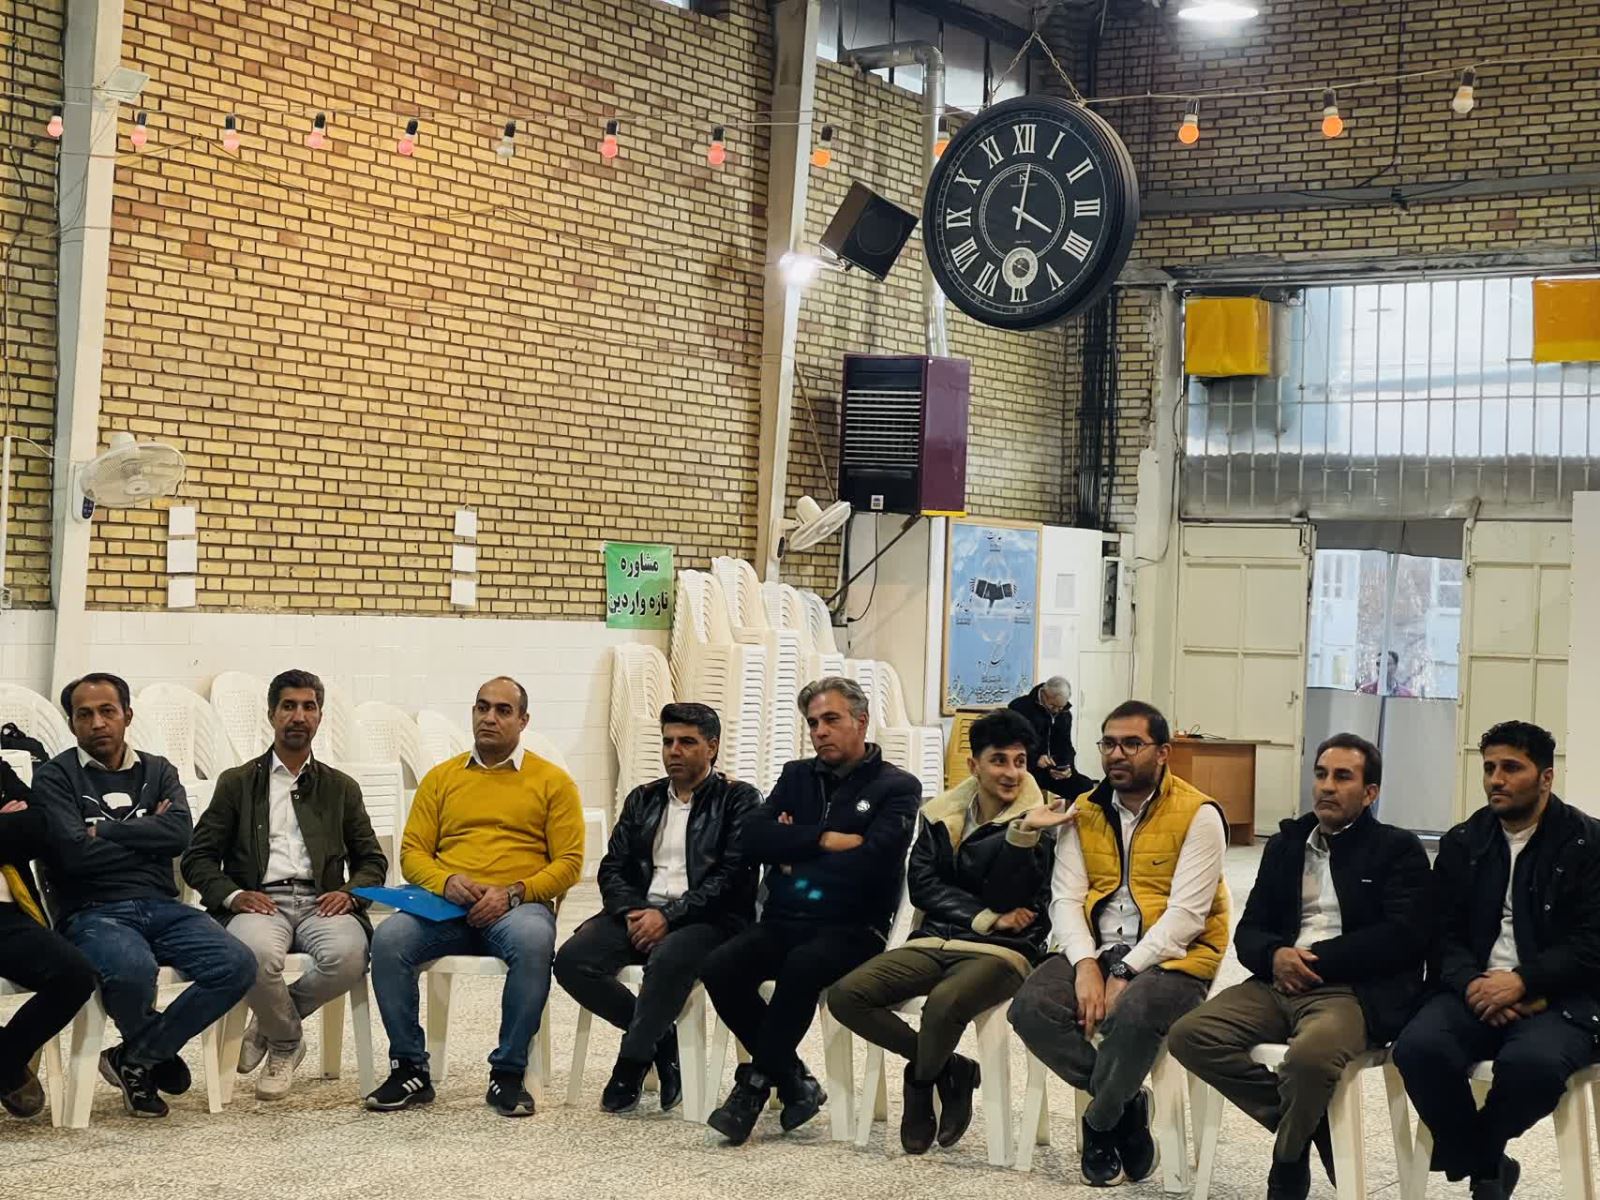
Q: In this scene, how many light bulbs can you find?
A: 13